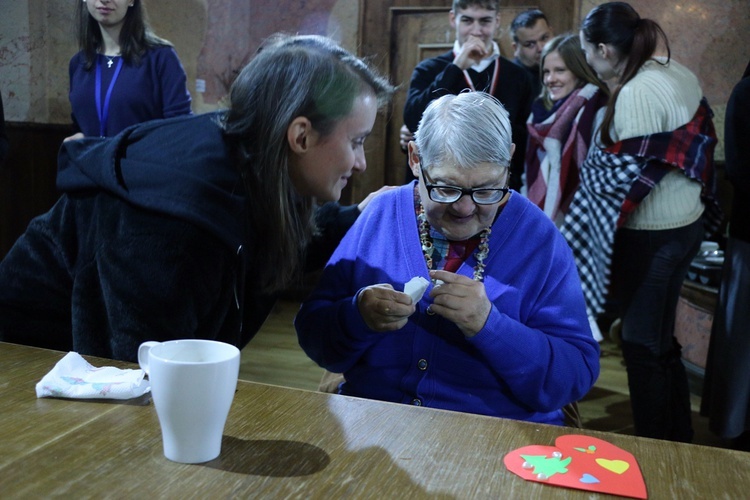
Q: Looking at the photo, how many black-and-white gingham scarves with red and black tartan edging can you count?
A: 1